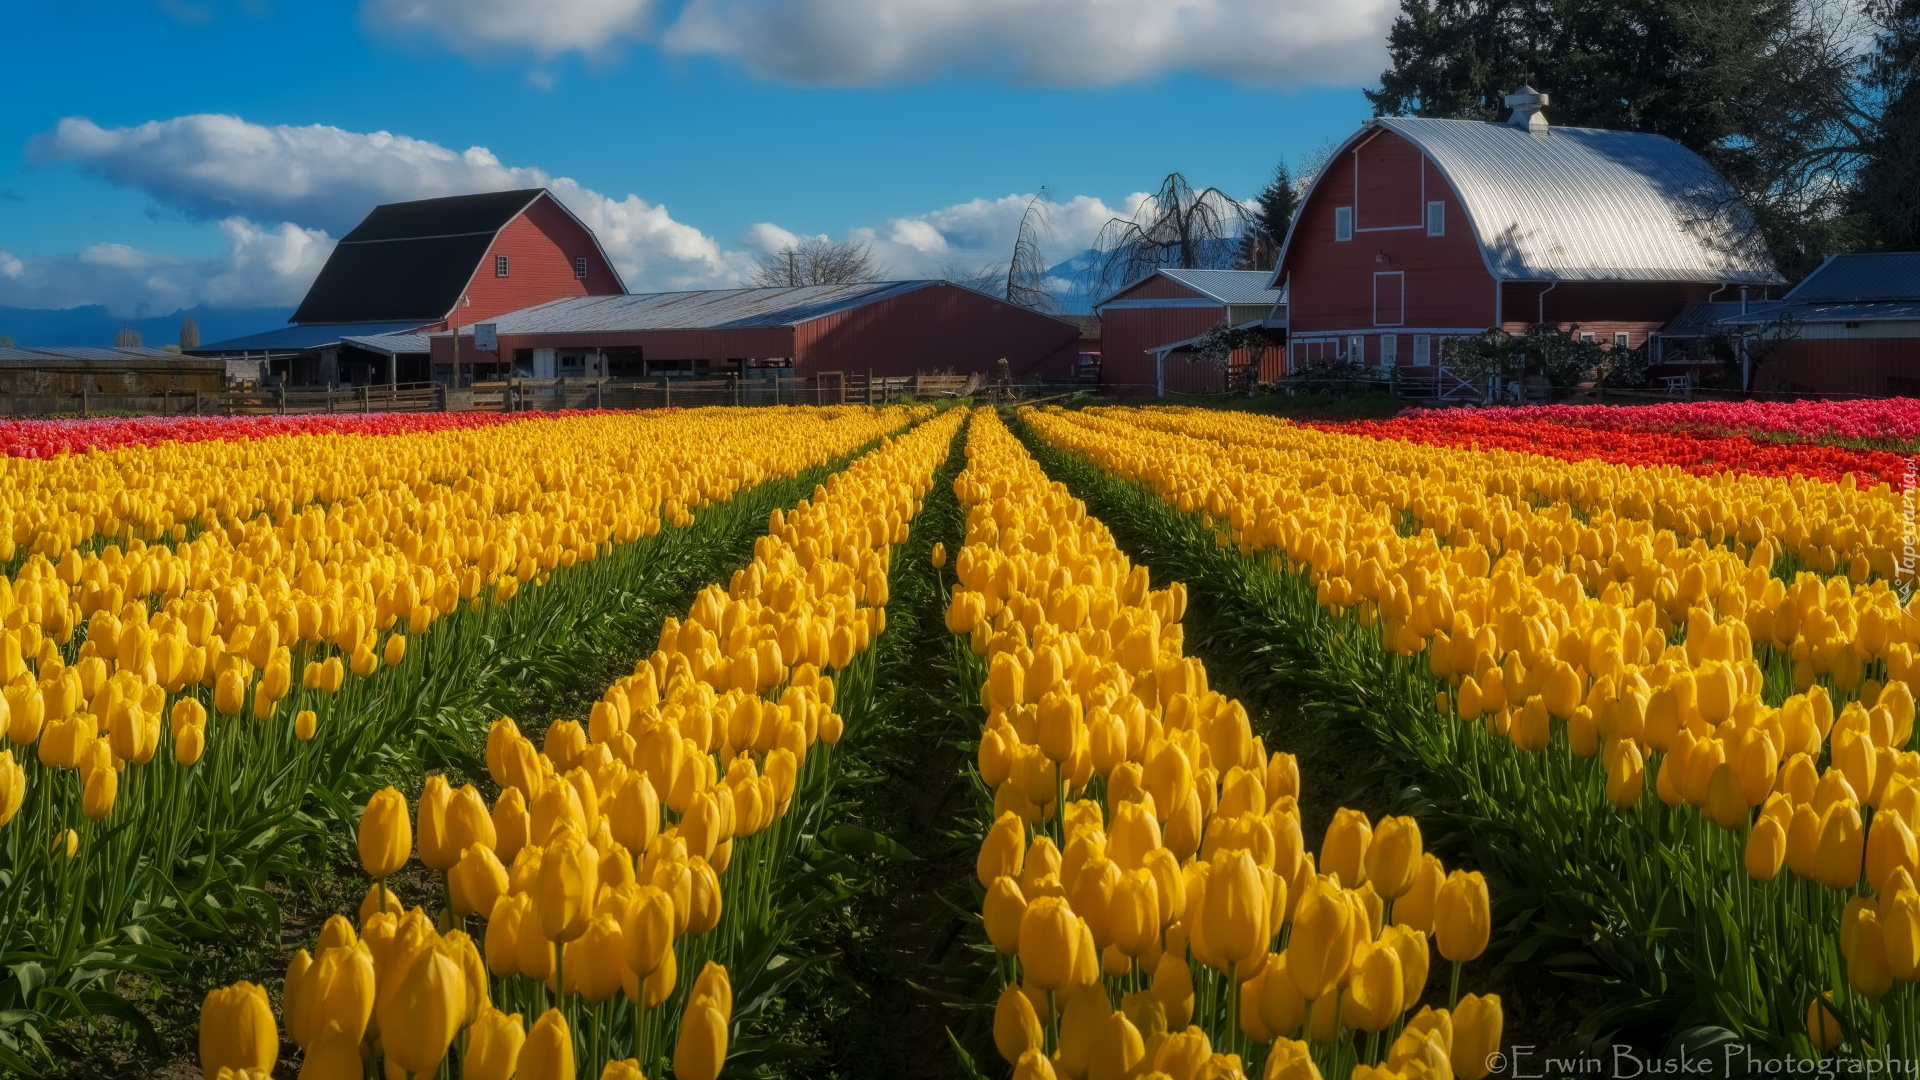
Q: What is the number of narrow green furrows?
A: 3